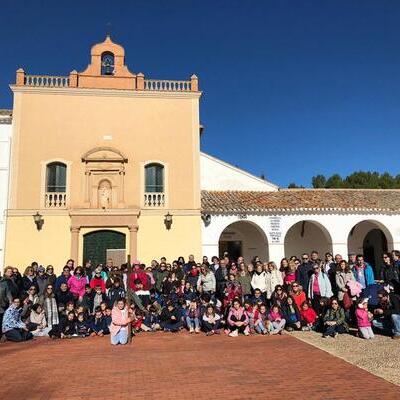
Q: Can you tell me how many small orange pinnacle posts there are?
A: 4